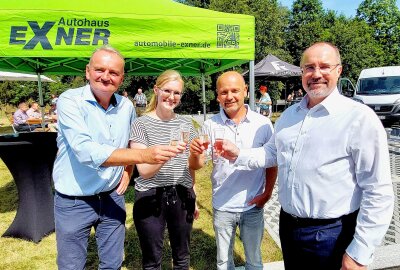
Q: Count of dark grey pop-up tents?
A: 1